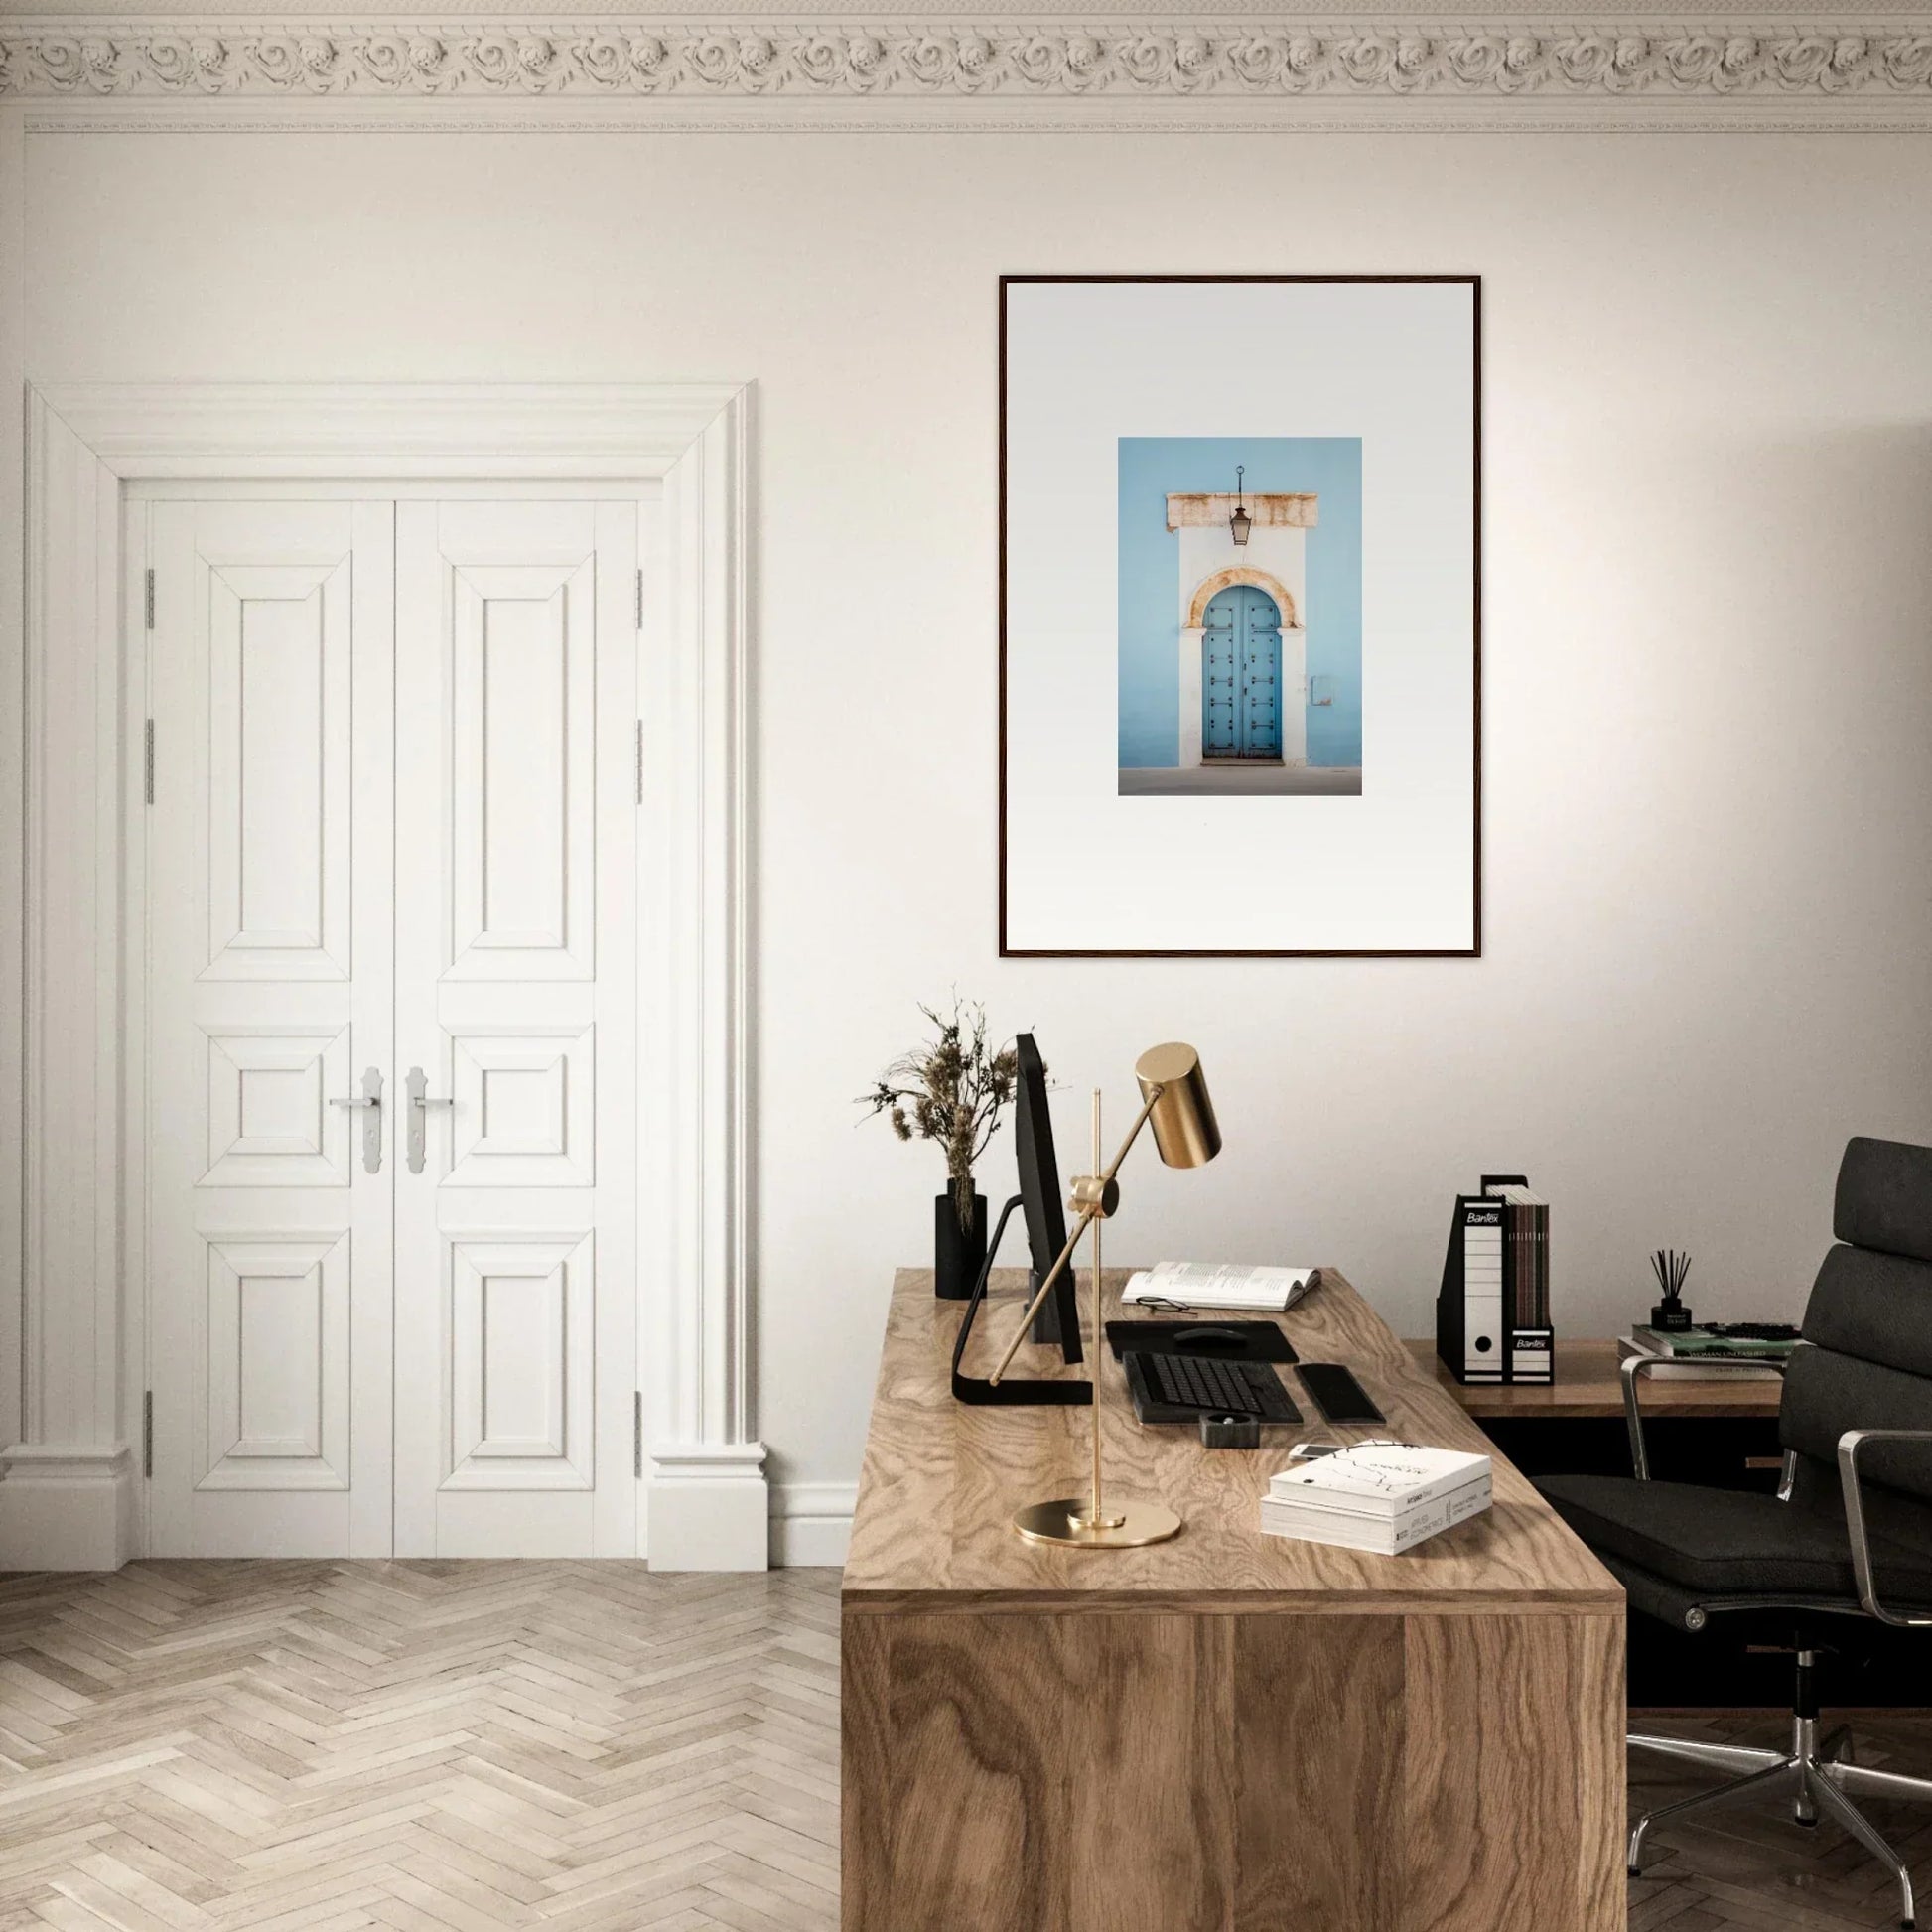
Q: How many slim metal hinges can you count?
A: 6